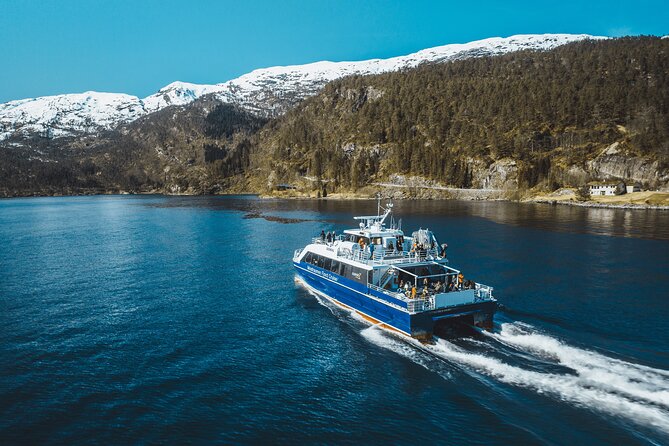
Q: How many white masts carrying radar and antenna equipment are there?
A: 1